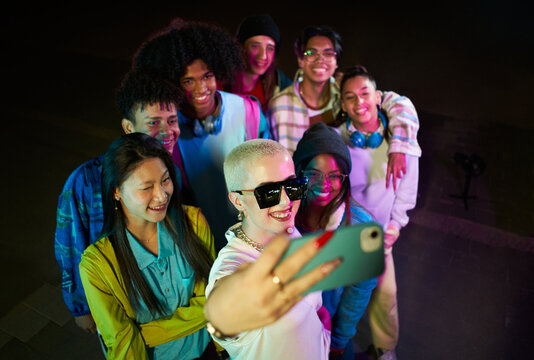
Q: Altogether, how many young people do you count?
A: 8